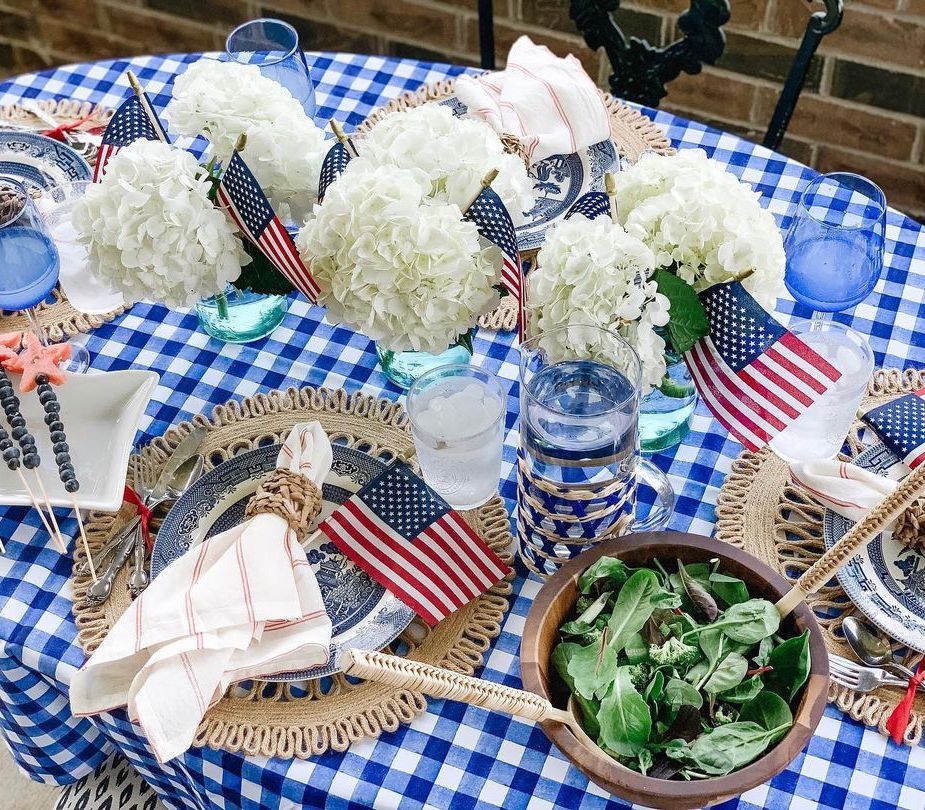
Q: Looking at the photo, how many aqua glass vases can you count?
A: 3